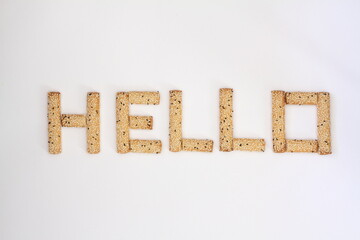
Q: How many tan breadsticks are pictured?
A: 15